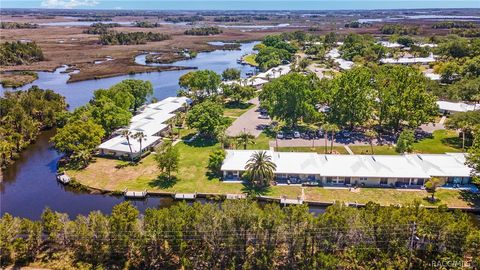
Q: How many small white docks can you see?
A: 5